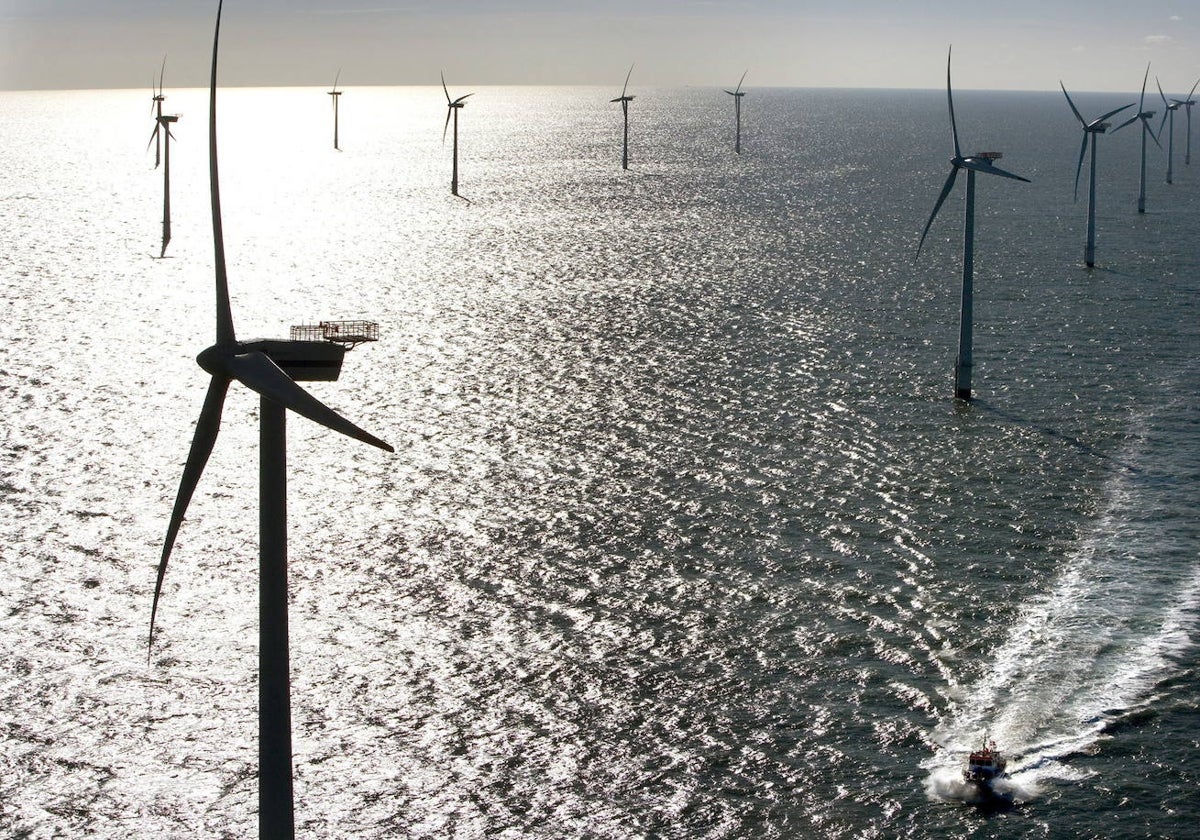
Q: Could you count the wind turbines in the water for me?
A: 12